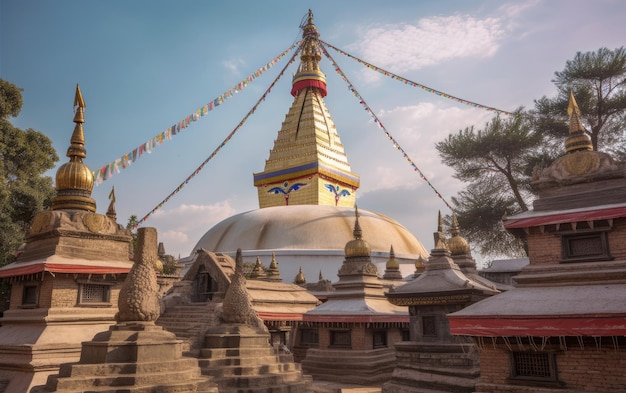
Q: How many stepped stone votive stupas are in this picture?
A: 2